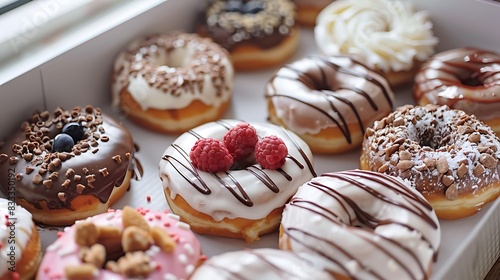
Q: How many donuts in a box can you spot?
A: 13